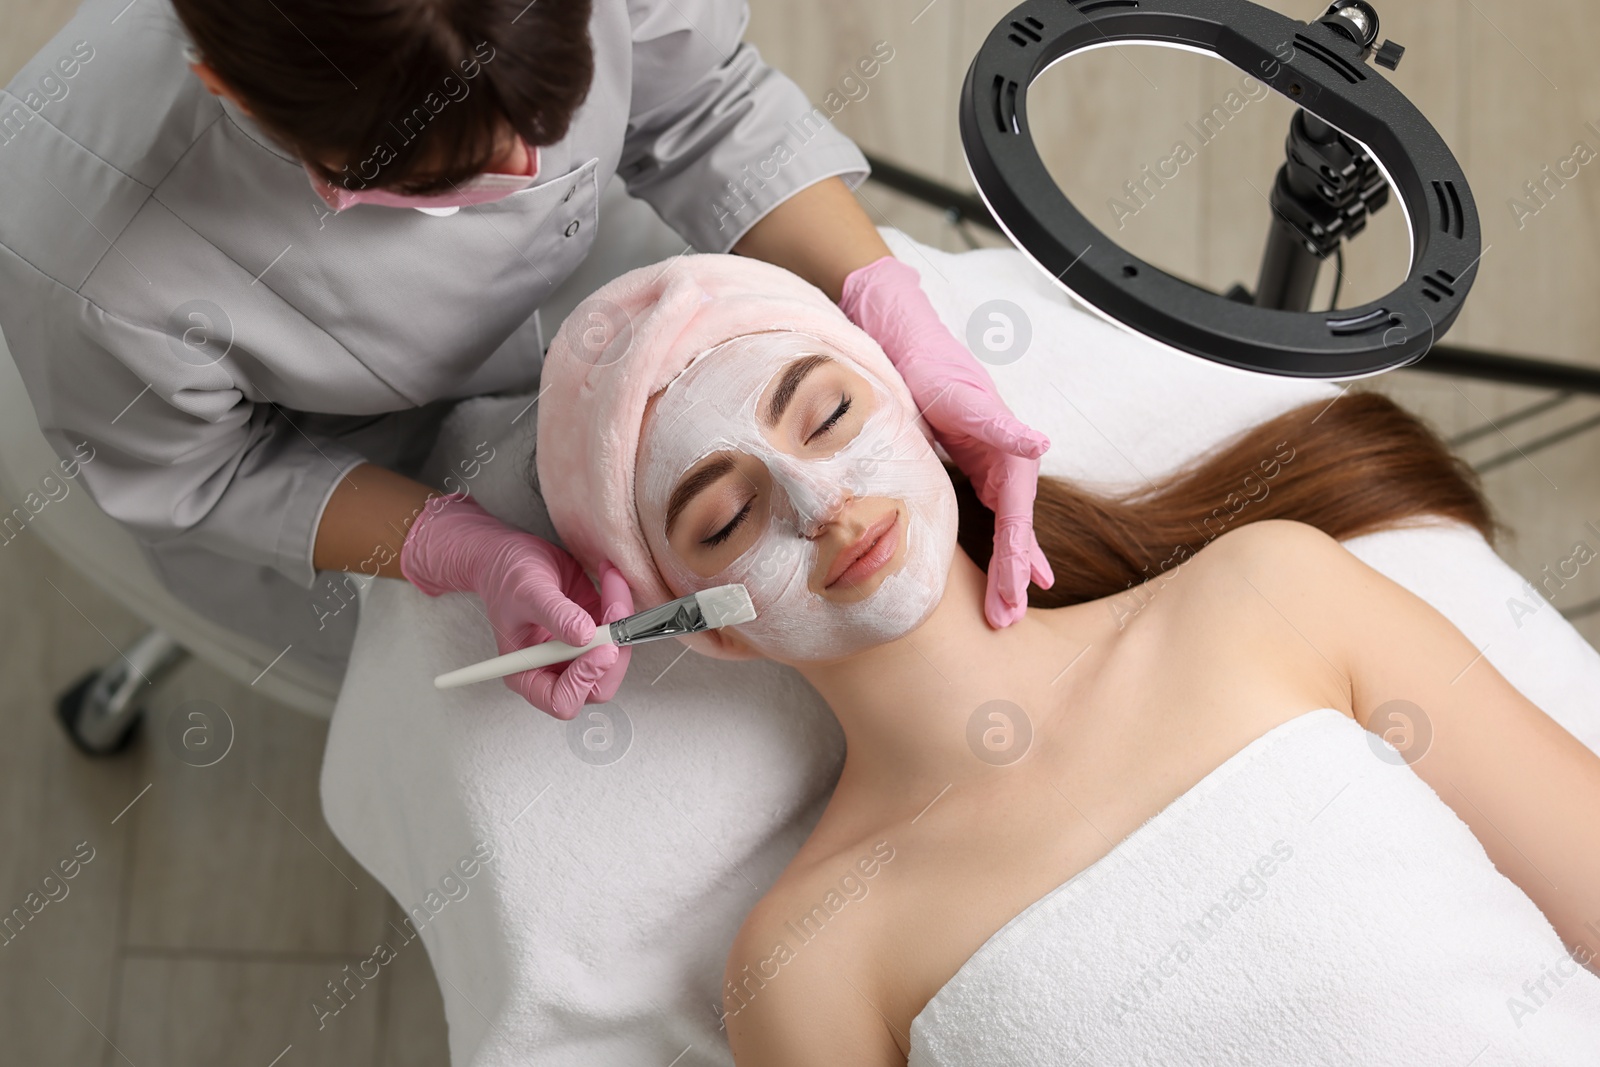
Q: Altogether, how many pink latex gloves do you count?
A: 2